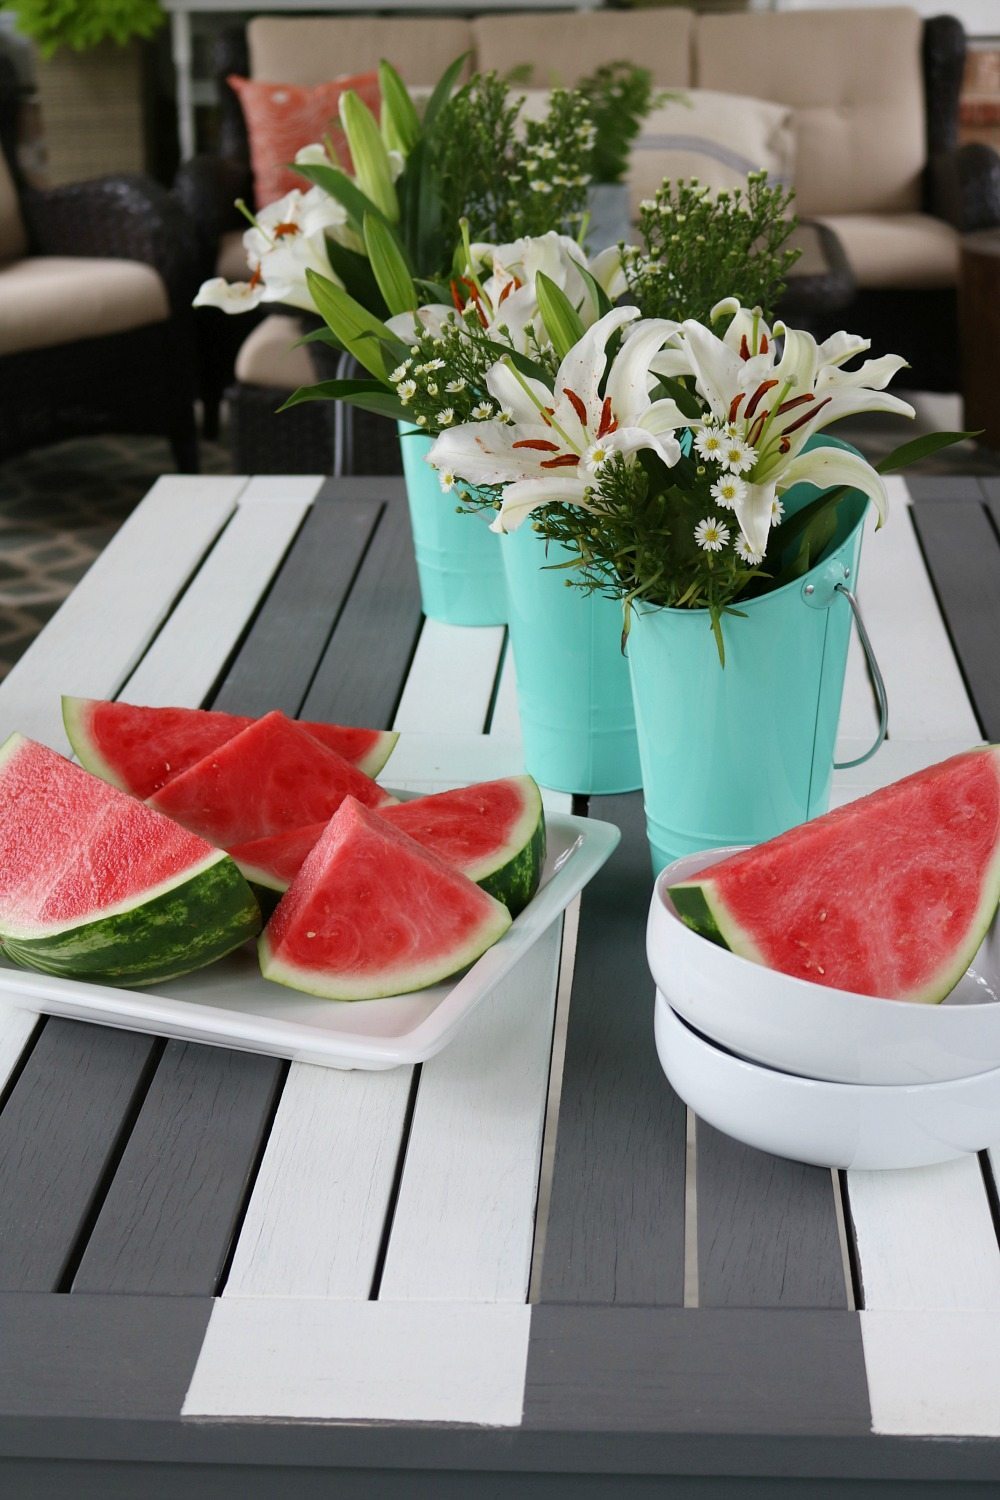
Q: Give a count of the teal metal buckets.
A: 3